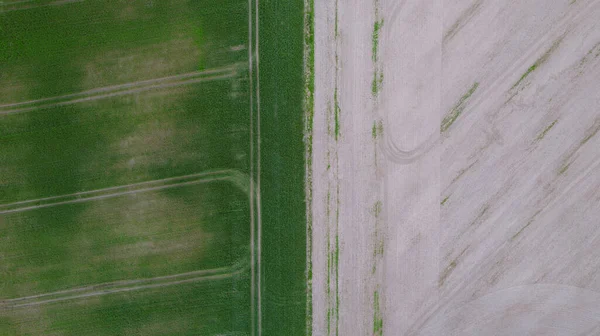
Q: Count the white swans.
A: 0